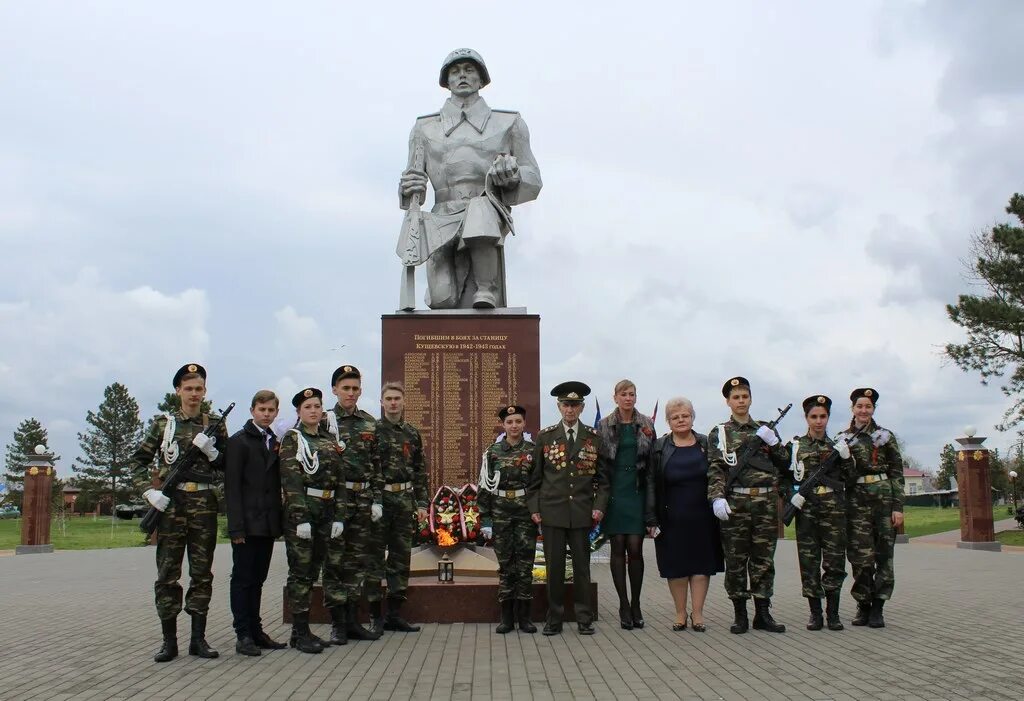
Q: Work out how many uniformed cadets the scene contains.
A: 8